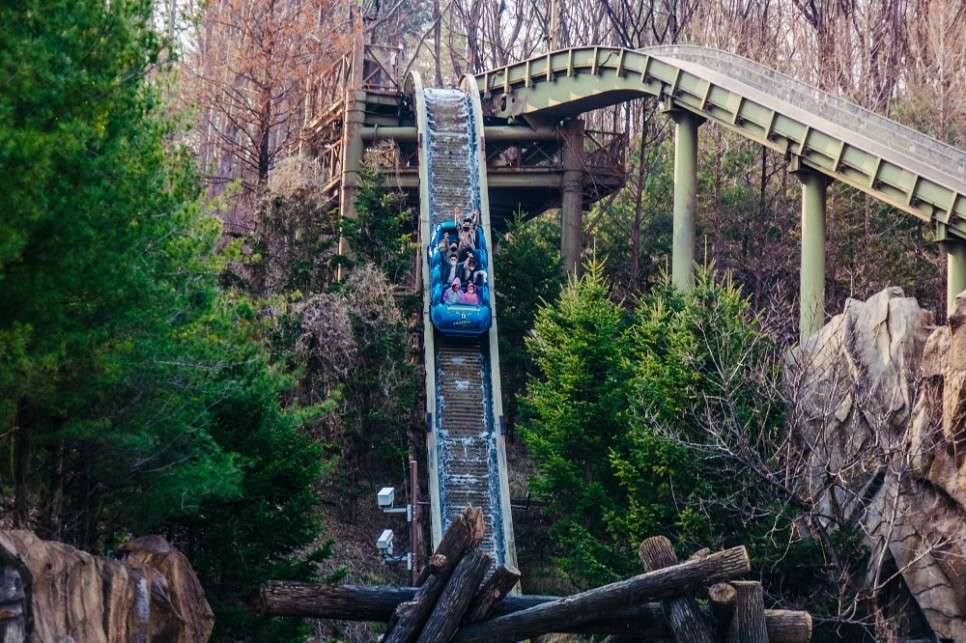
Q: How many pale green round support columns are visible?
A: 3